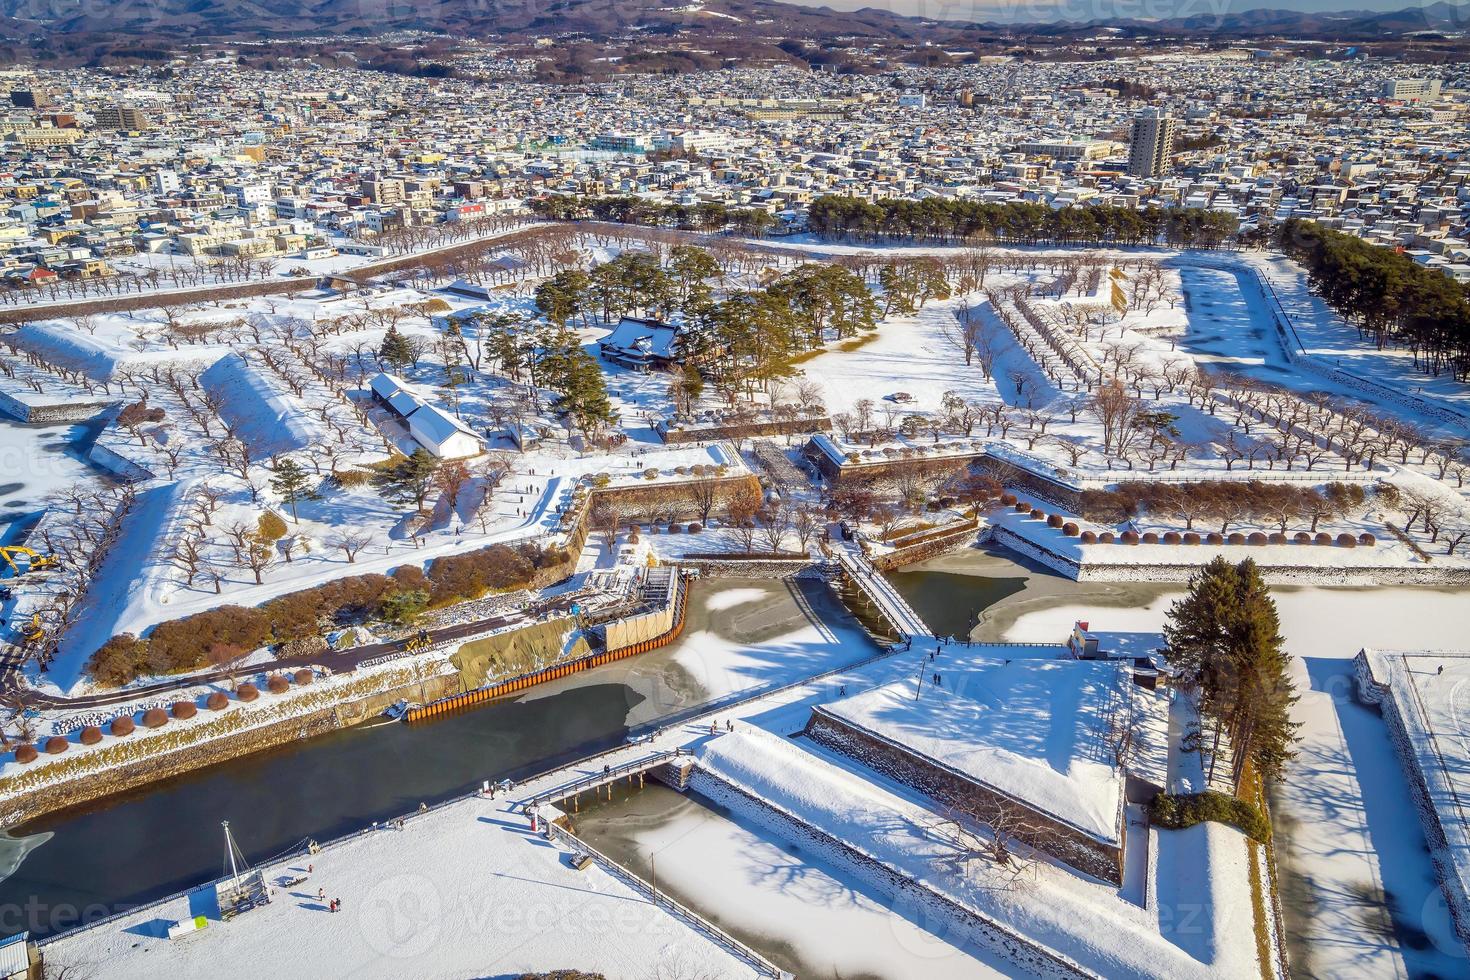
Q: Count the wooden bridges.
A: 2